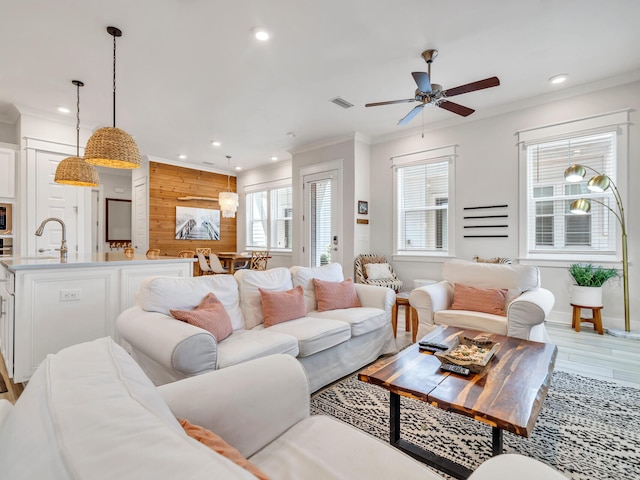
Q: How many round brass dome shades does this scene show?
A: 3